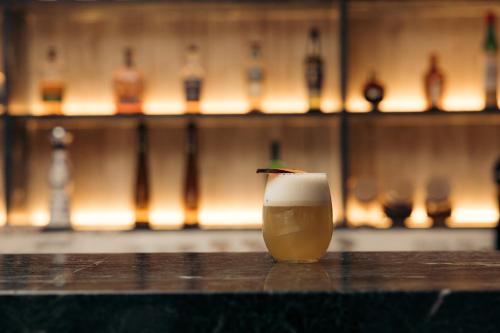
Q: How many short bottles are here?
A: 1